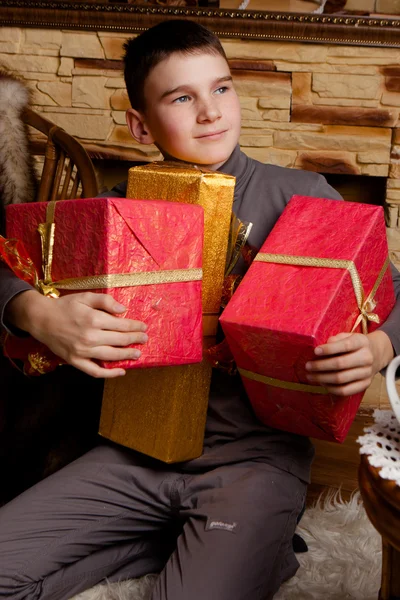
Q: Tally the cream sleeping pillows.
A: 0